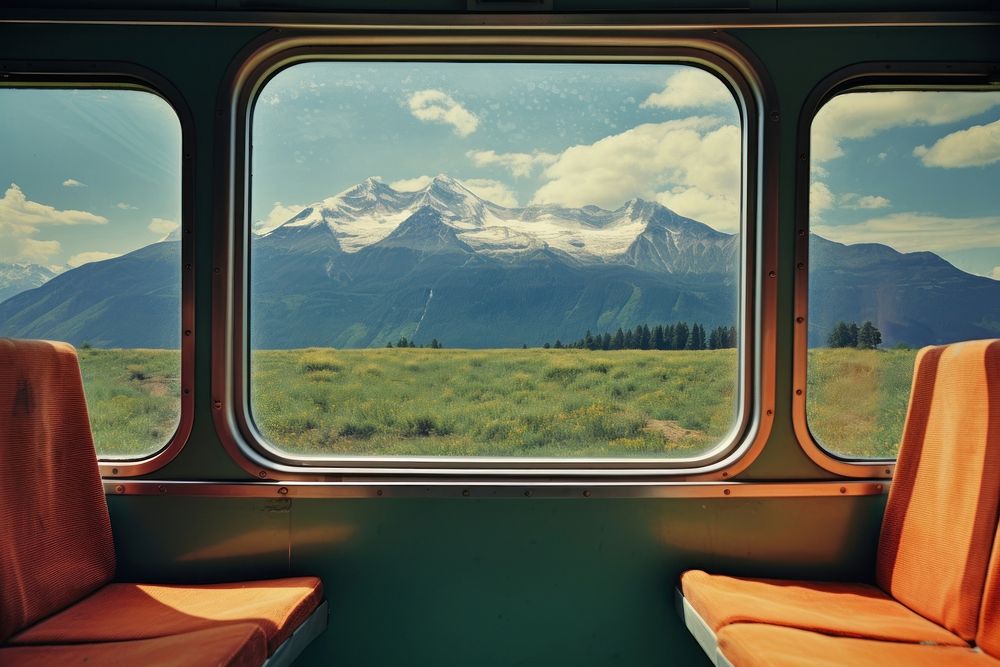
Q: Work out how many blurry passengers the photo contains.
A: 0